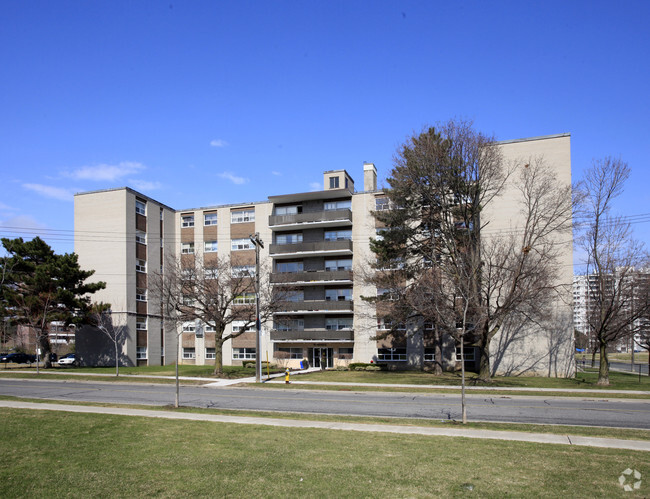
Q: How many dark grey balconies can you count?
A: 5